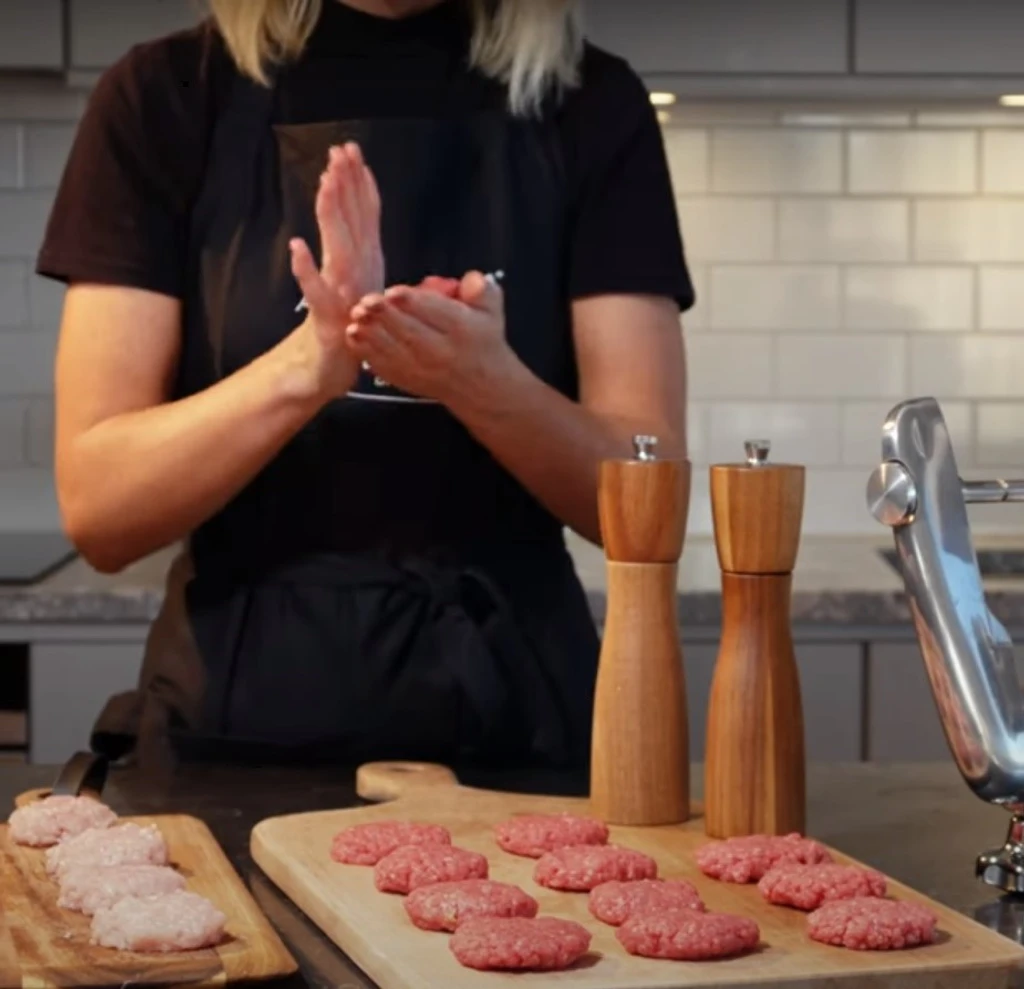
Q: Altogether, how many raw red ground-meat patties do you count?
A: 11